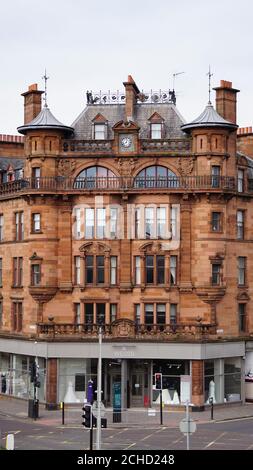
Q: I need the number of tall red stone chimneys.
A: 3